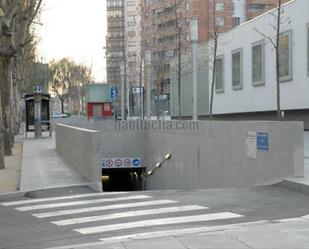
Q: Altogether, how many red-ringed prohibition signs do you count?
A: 3